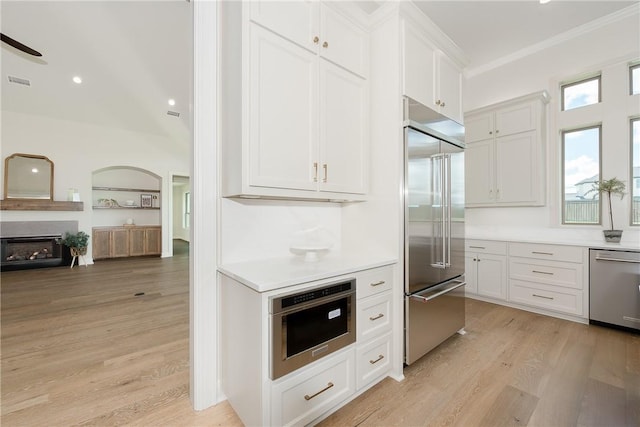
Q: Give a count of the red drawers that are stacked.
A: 0